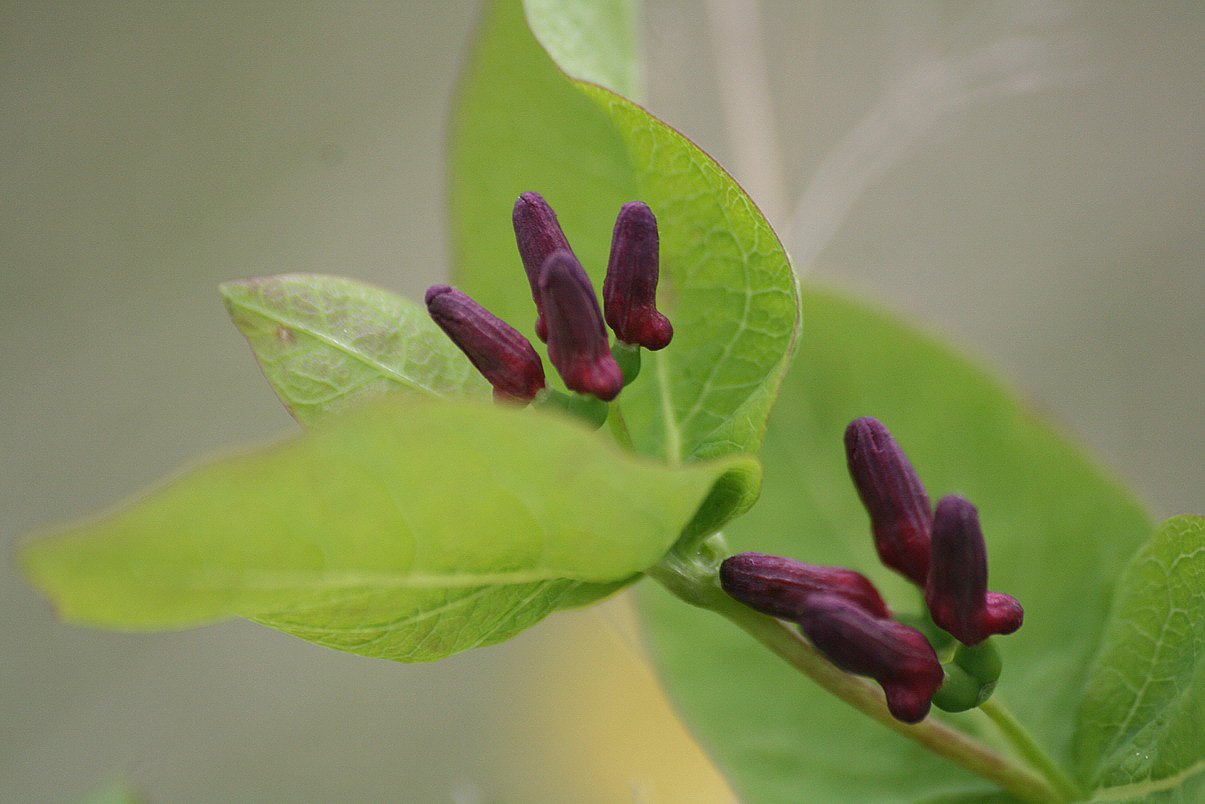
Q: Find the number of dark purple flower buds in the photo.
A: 8